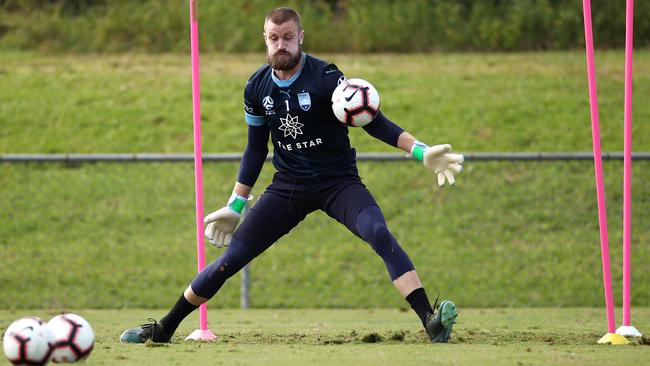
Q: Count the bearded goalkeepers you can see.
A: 1